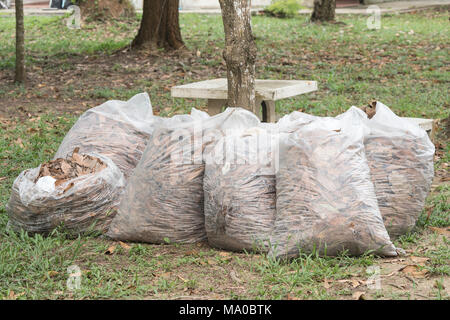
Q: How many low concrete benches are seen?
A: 1